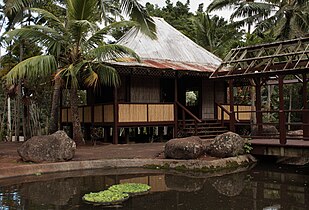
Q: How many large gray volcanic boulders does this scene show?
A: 3